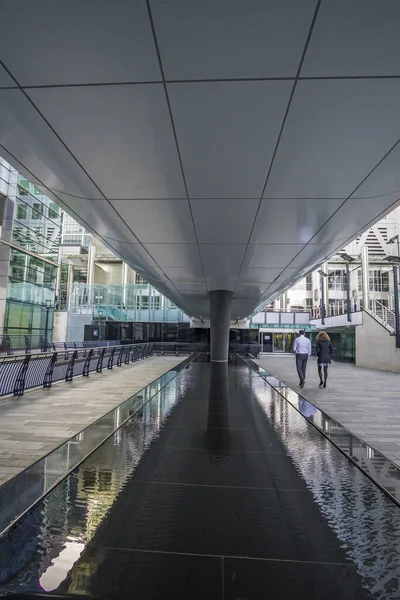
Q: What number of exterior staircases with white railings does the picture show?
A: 1